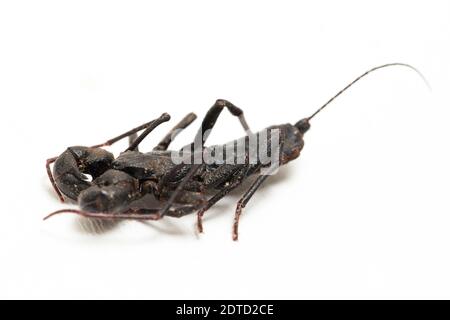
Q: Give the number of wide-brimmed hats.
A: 0